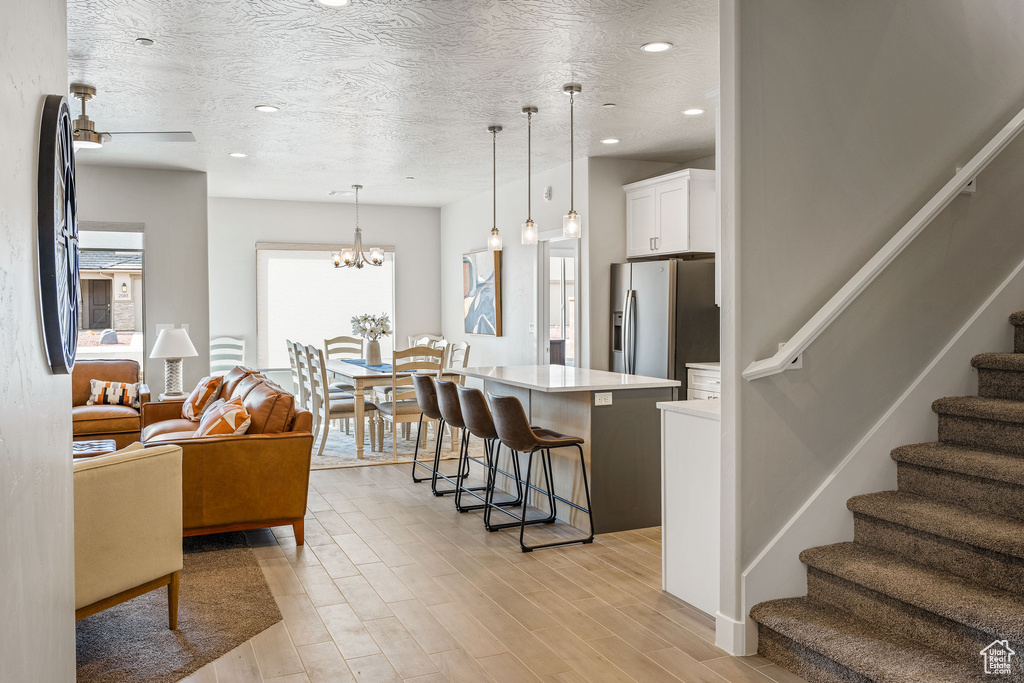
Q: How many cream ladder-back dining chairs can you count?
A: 10